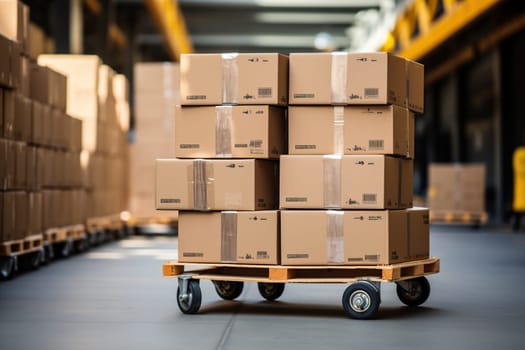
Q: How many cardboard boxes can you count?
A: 8